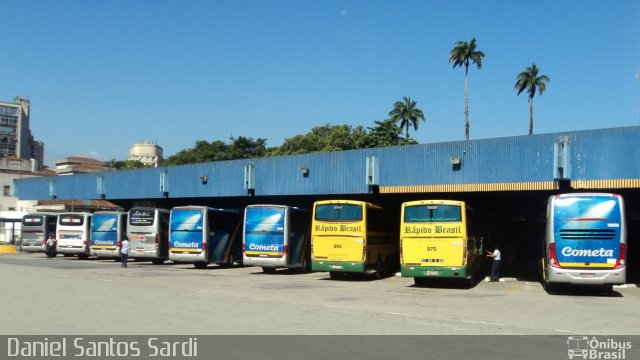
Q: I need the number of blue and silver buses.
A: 4